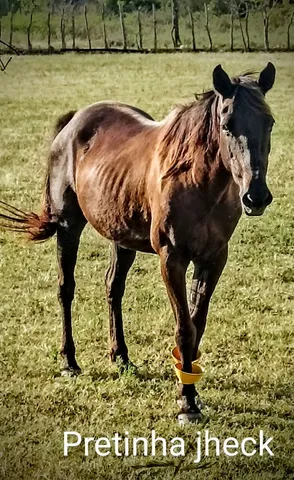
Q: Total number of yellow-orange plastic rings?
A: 2